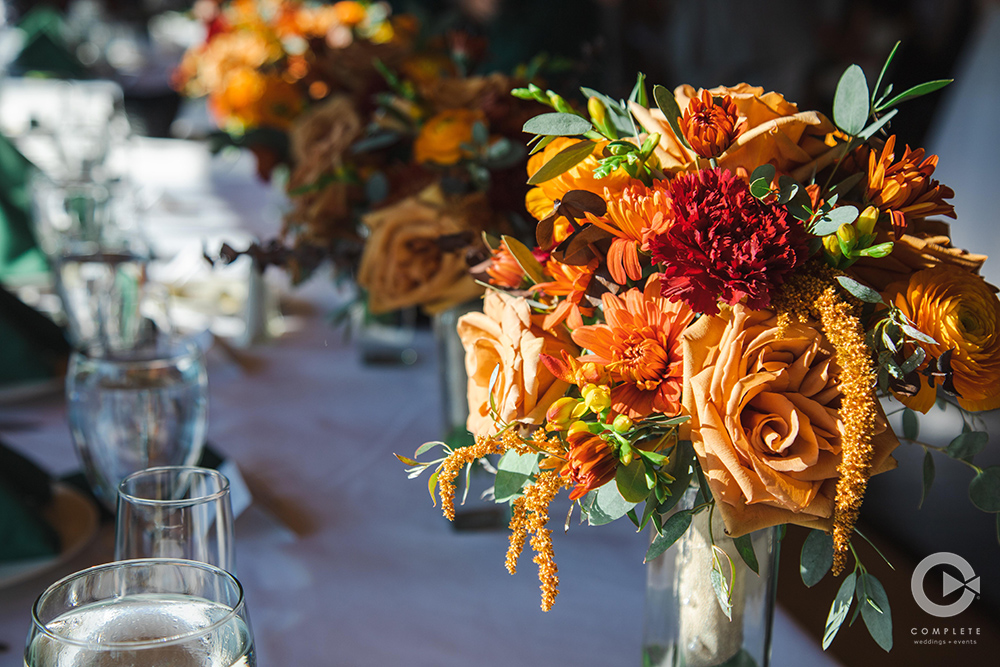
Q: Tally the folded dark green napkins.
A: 4